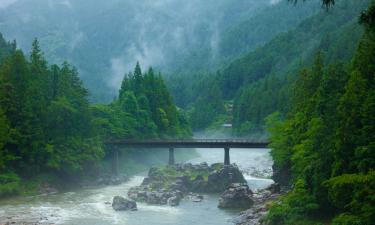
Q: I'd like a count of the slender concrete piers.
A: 3